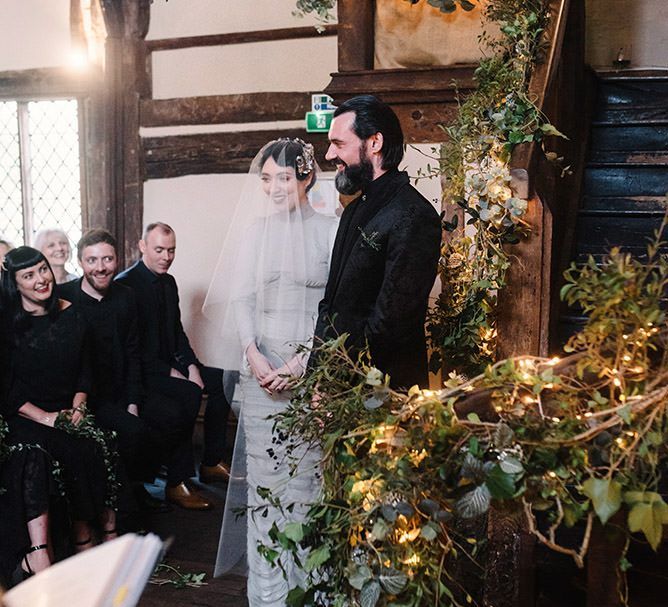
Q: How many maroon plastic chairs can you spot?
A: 0